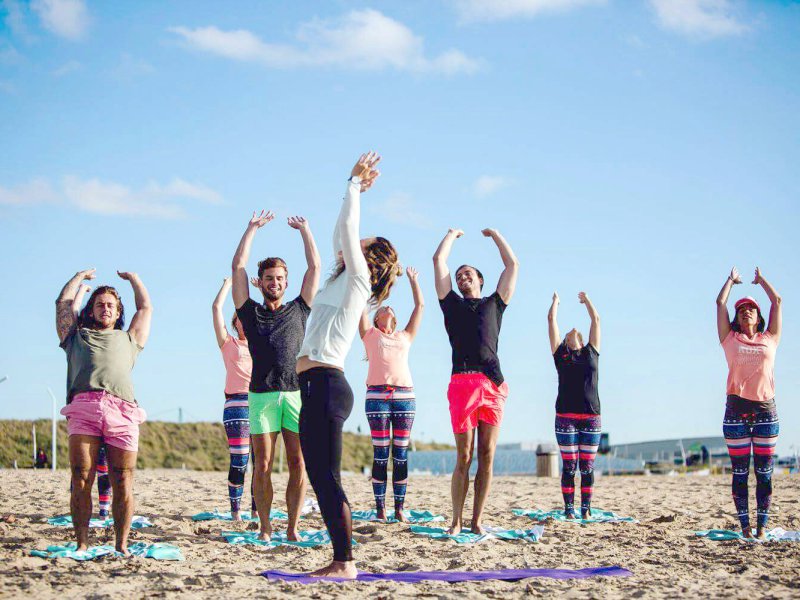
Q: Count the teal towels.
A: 8